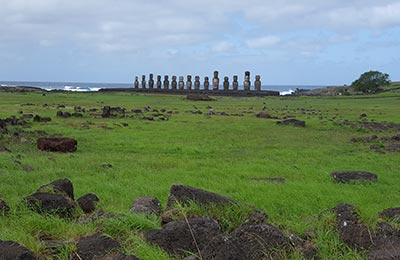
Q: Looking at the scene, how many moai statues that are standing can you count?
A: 15